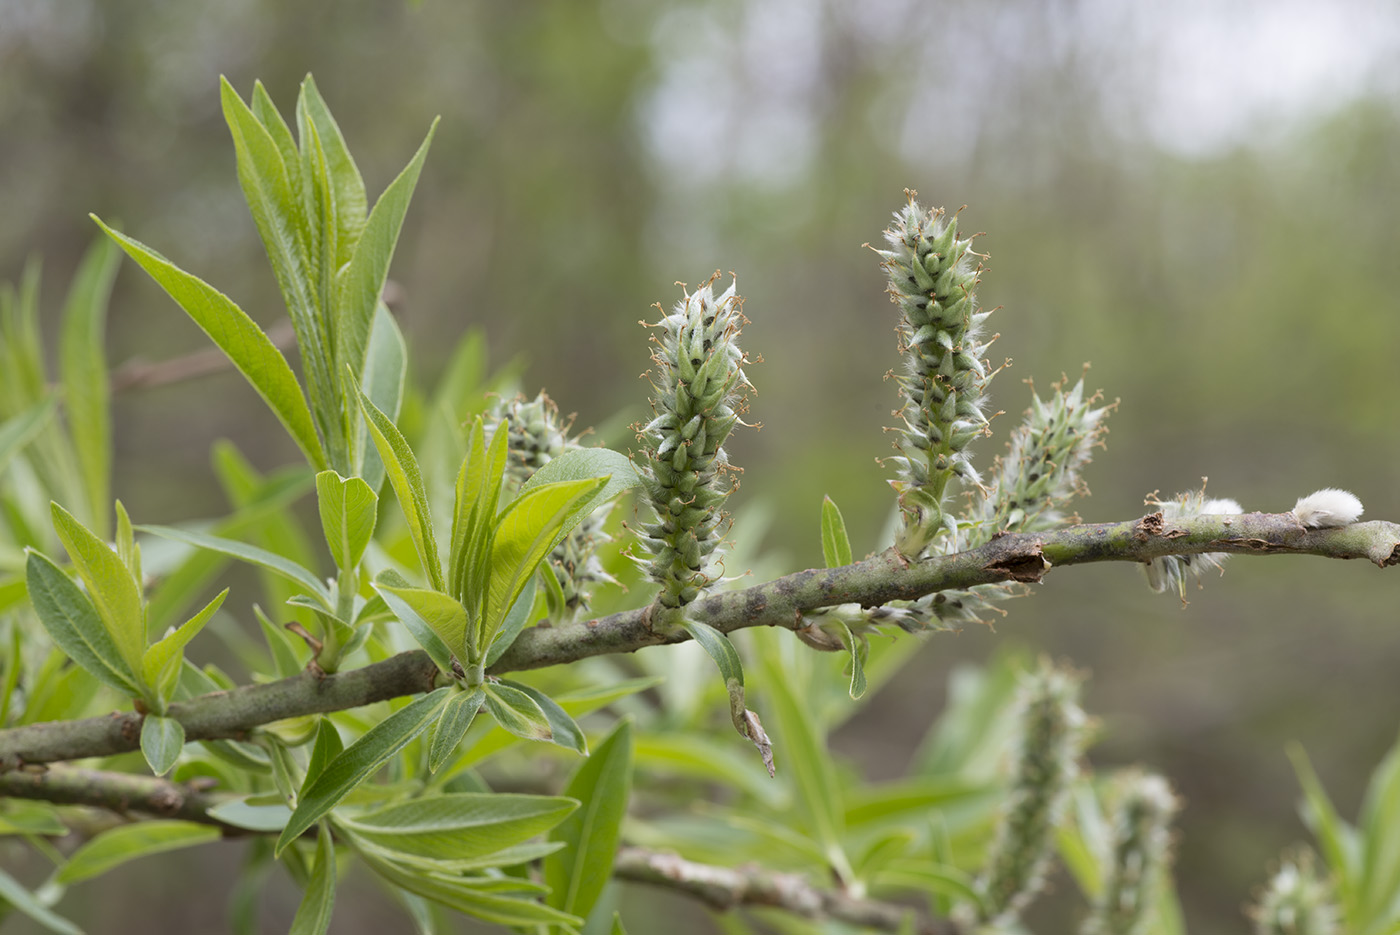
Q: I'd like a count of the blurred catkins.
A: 3